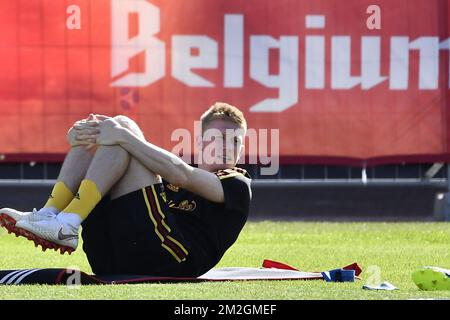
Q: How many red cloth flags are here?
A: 1